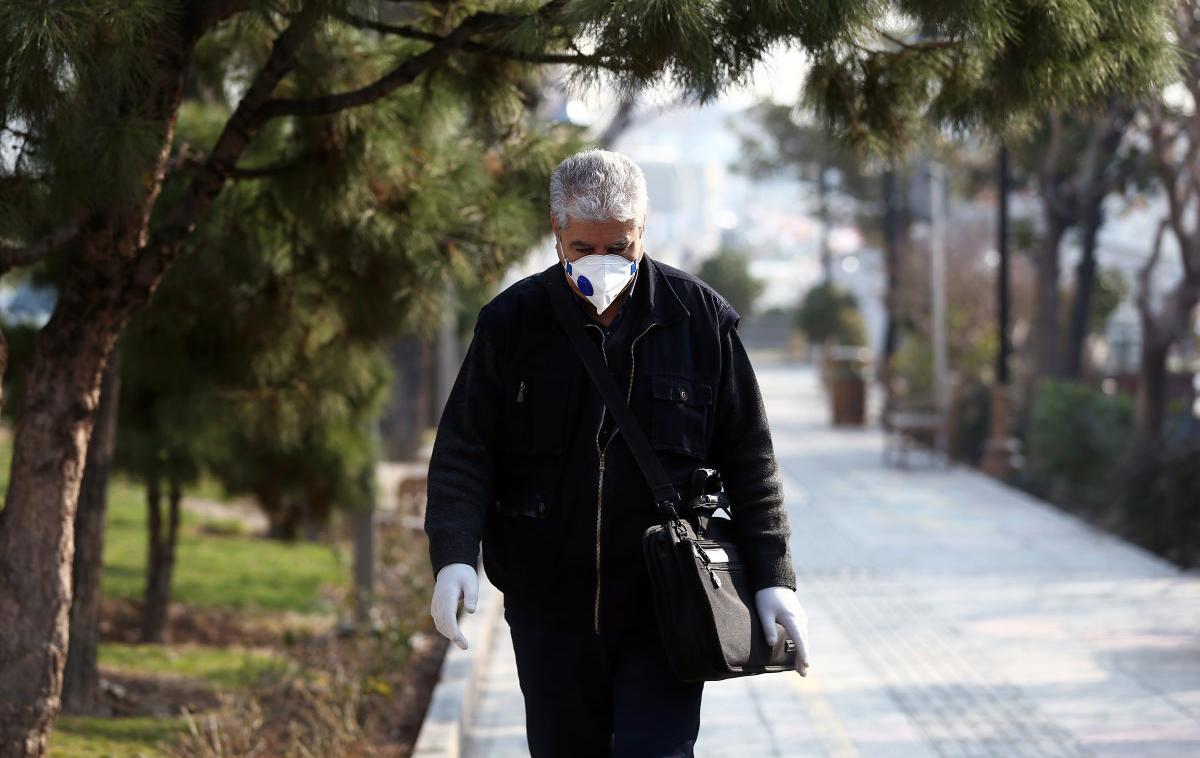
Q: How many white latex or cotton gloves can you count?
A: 2